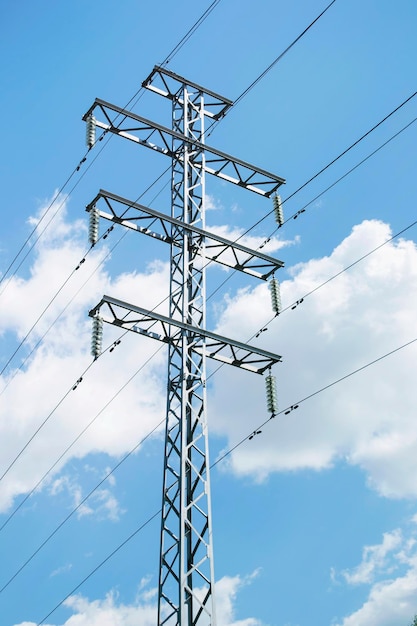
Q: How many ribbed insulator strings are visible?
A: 6